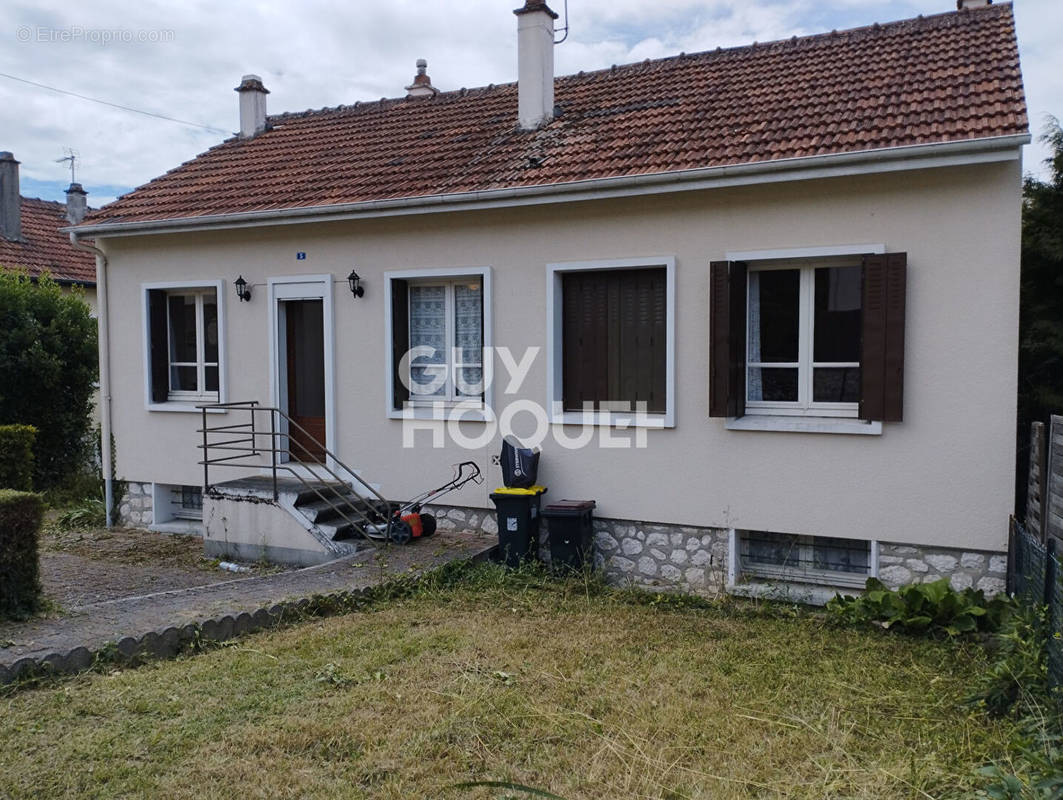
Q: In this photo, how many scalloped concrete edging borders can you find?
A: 1